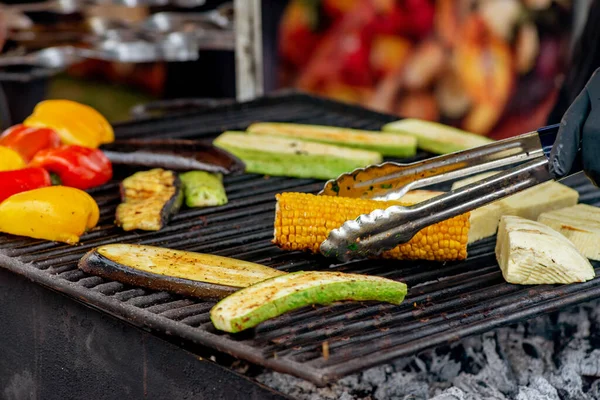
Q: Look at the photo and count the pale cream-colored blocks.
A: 4